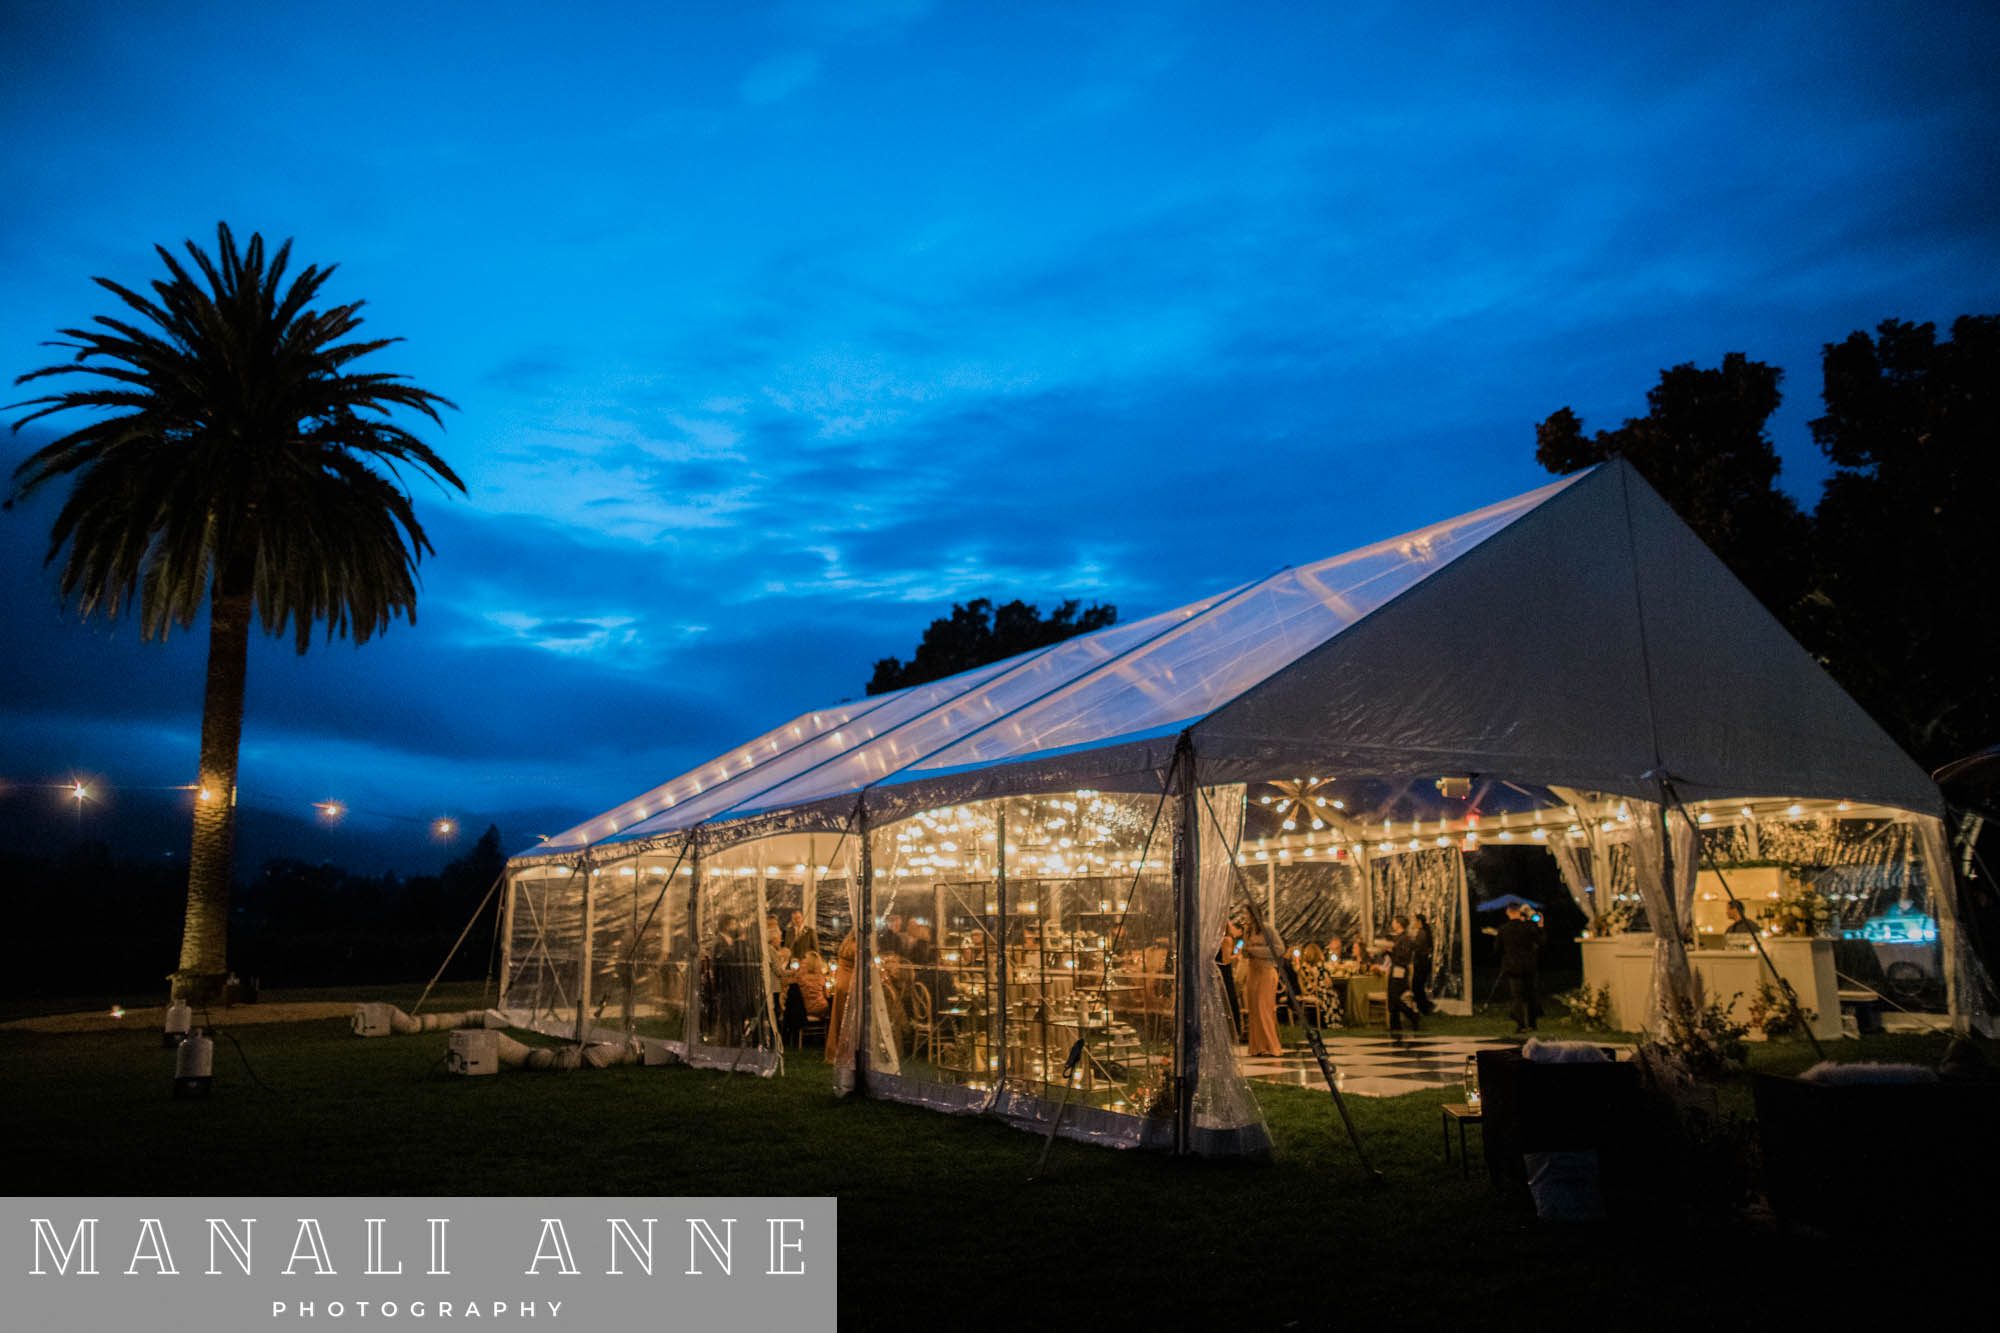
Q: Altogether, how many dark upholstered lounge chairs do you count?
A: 2